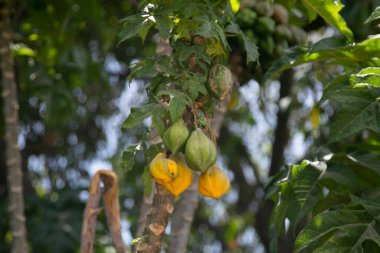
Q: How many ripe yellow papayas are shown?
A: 3